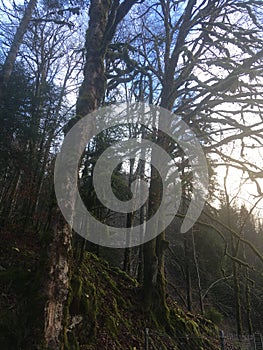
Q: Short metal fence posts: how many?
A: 2